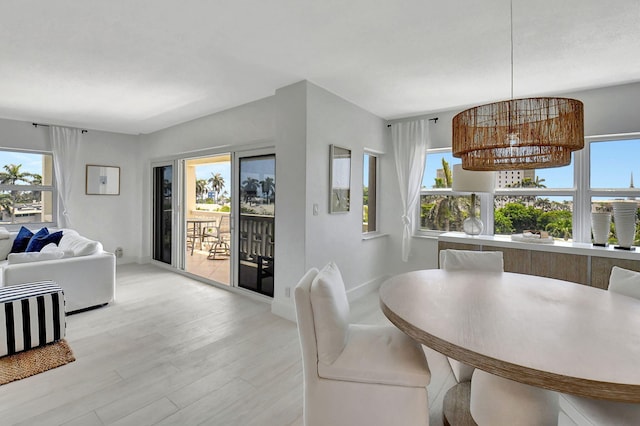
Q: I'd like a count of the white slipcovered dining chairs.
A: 4